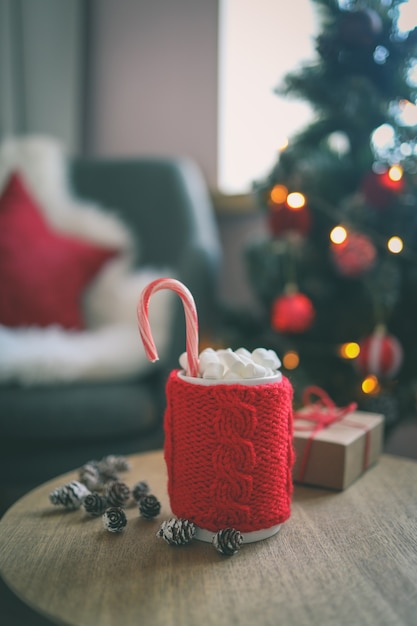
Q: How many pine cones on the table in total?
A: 11